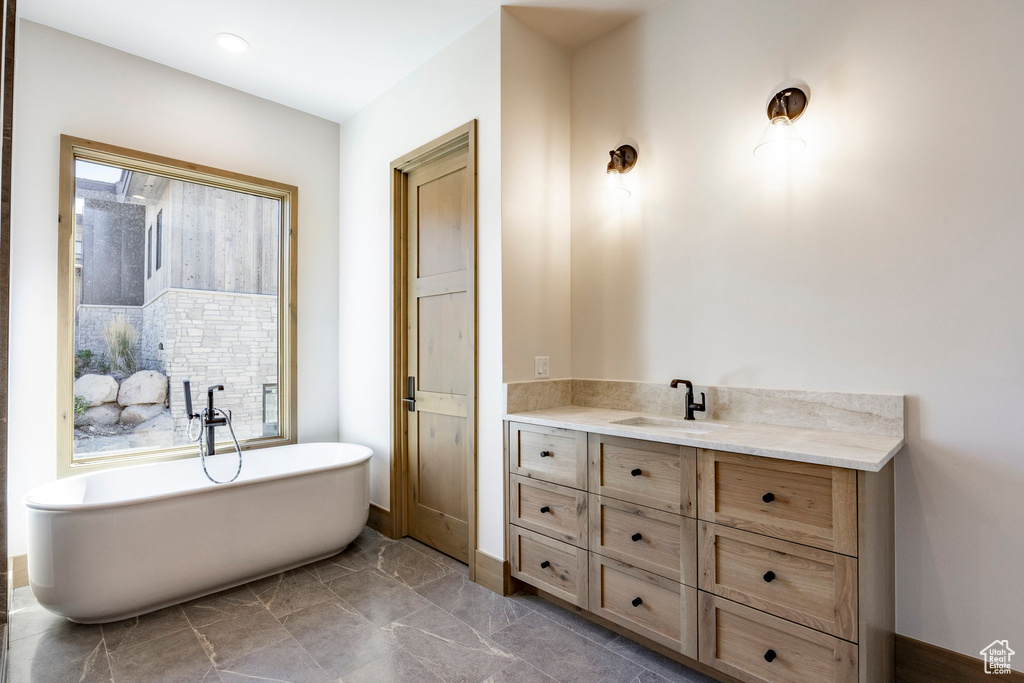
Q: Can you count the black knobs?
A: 9